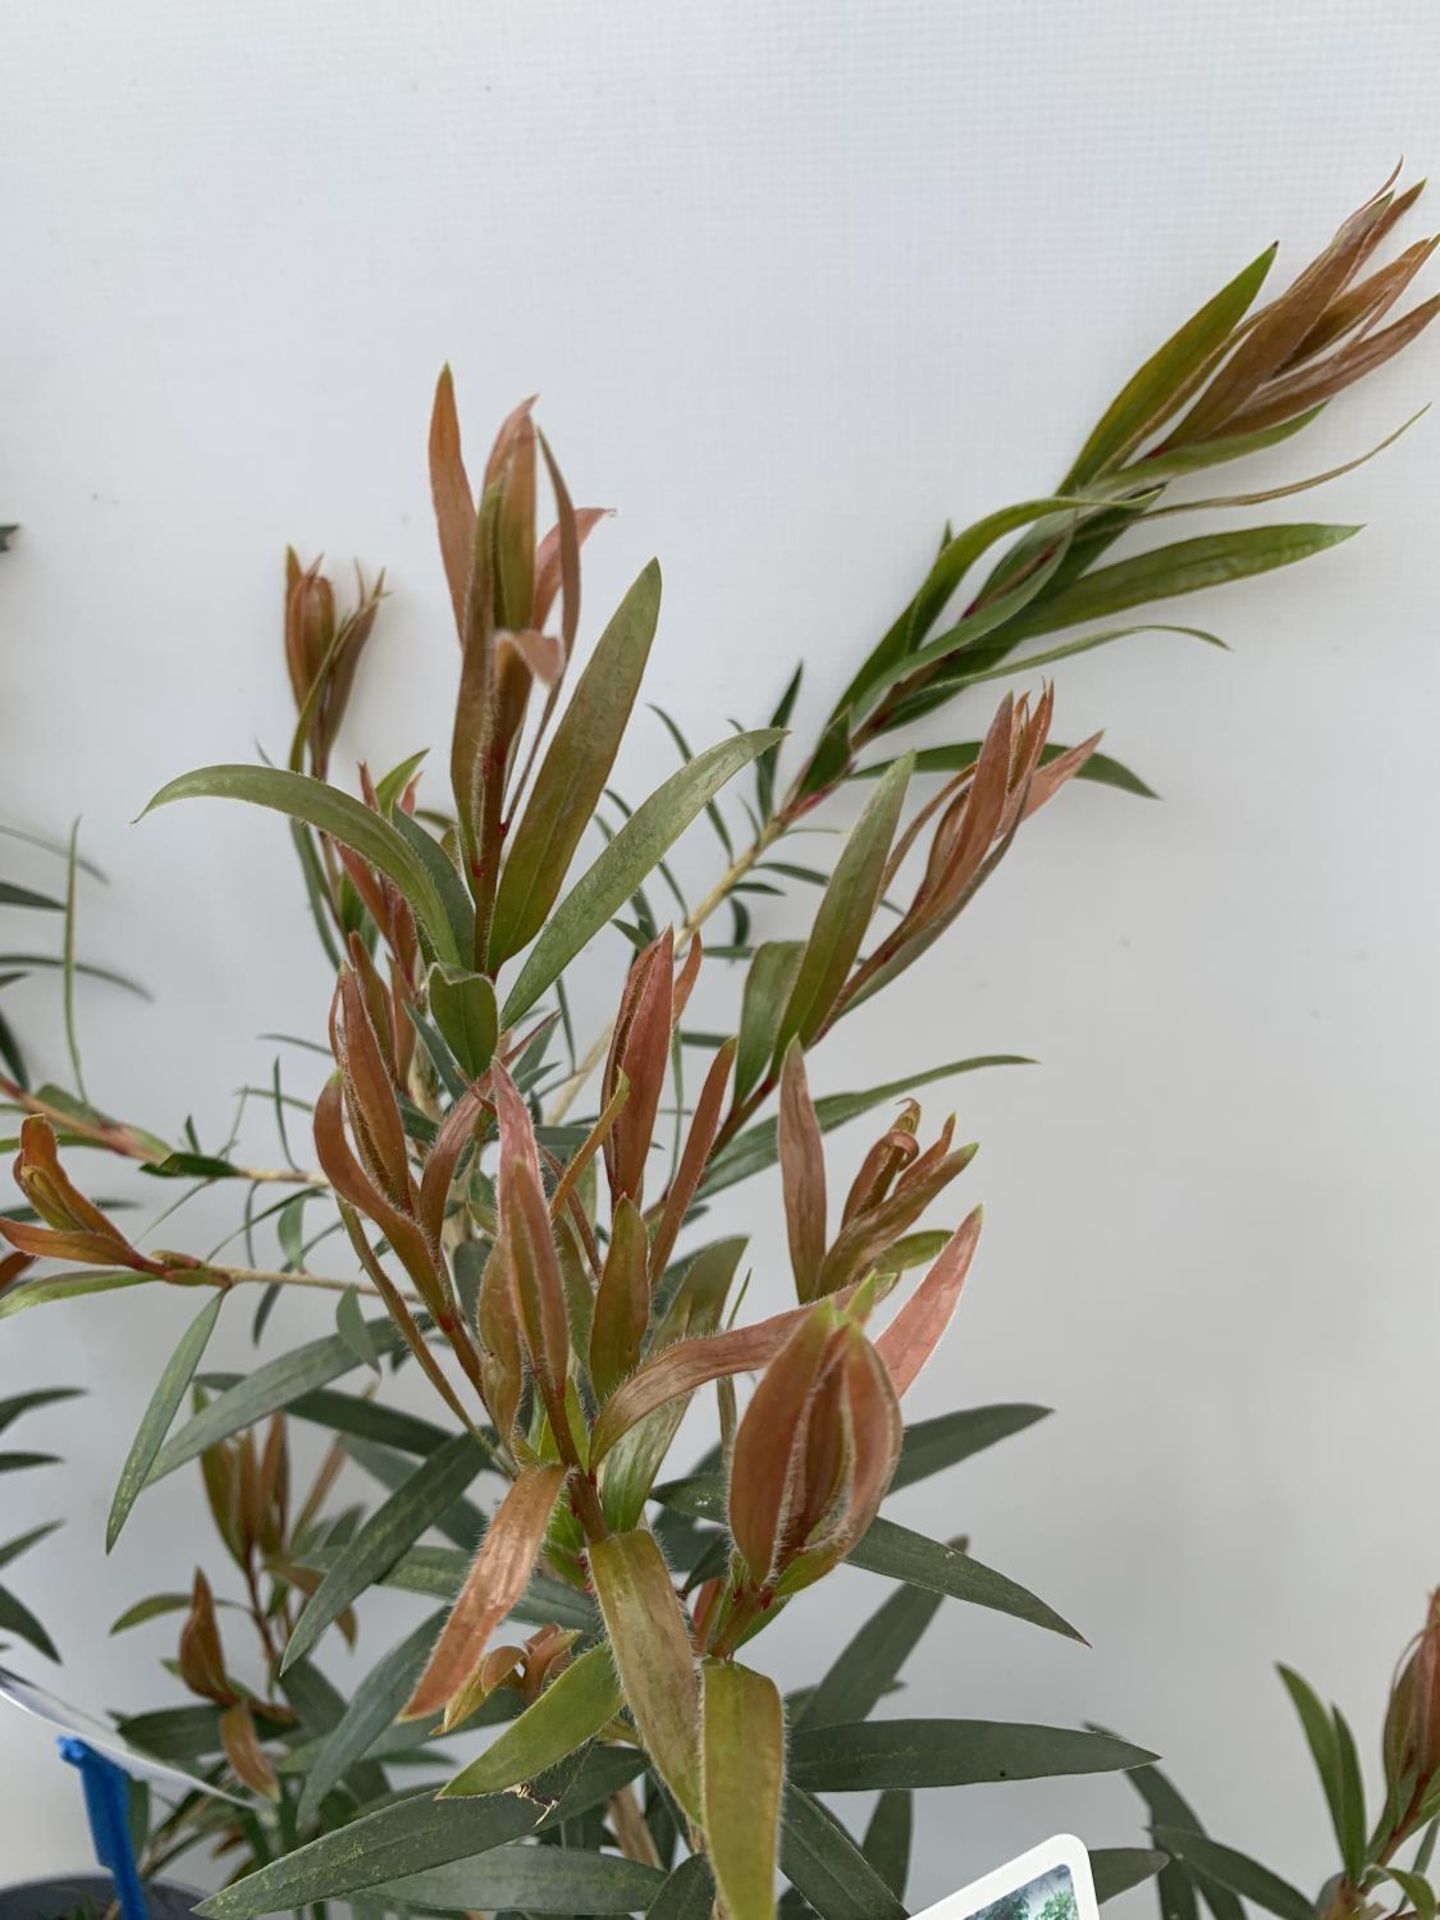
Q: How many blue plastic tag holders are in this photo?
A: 1